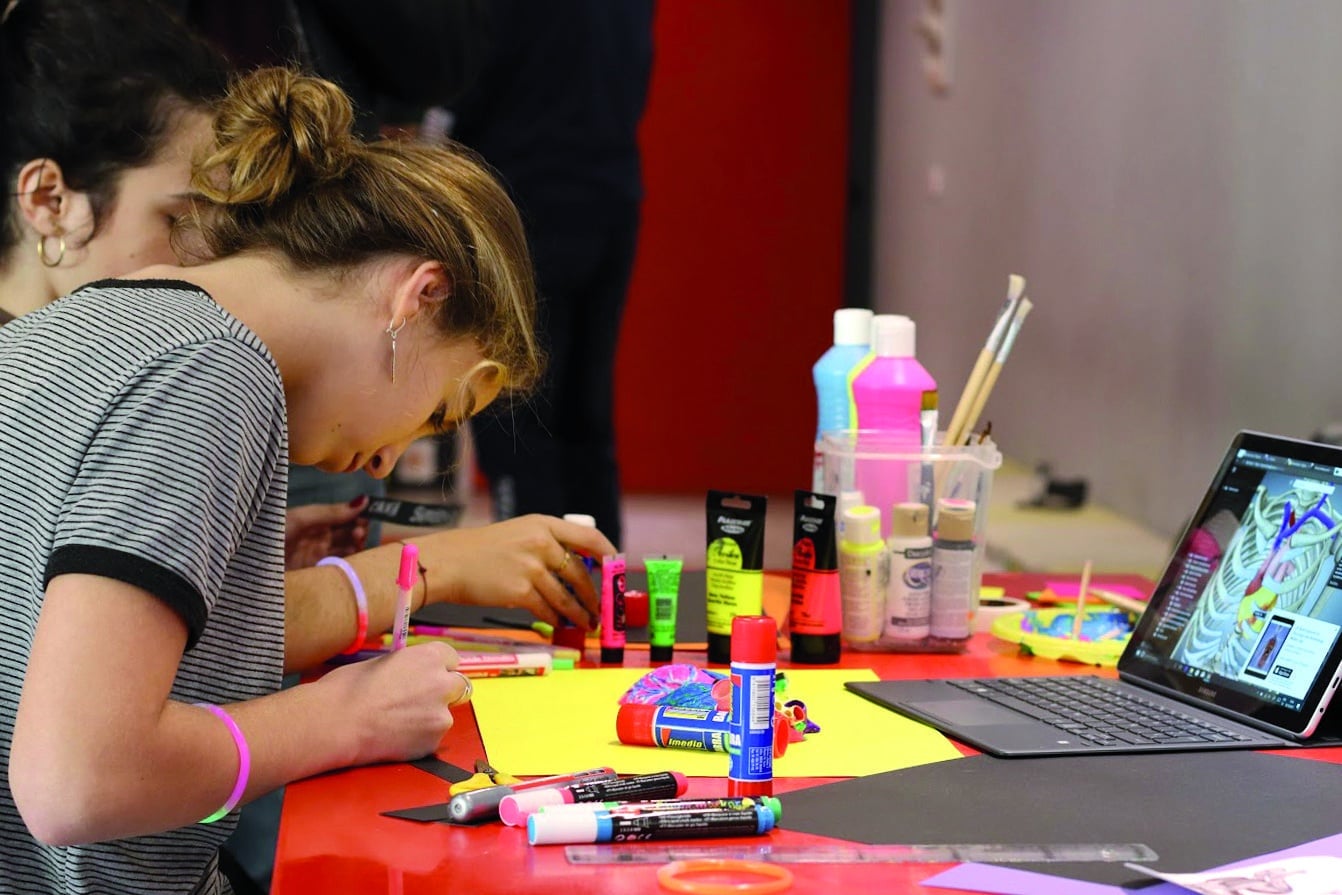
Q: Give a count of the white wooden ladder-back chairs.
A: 0